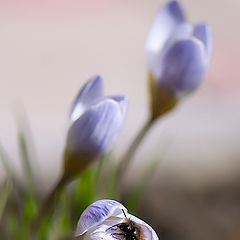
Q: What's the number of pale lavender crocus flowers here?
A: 3